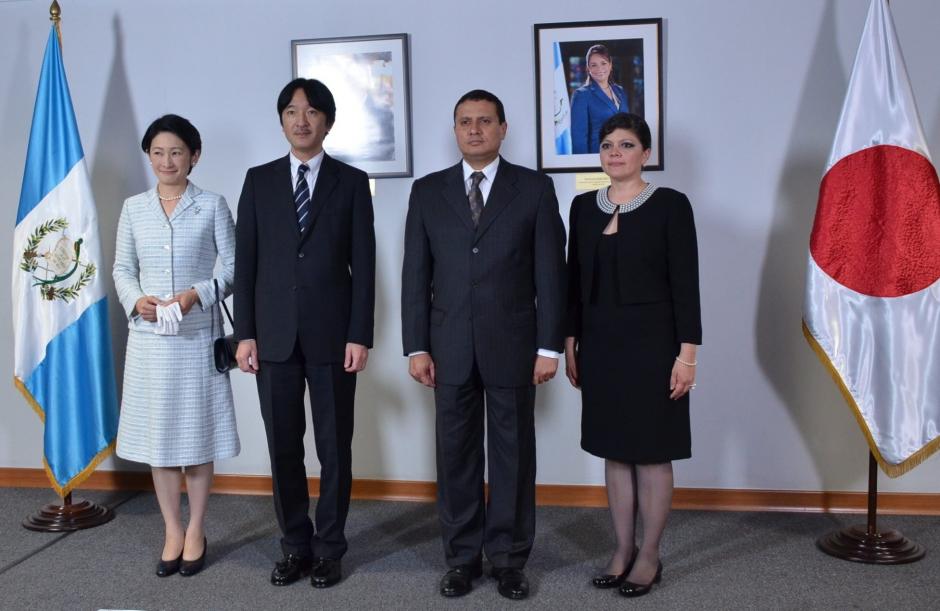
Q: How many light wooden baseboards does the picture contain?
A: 1